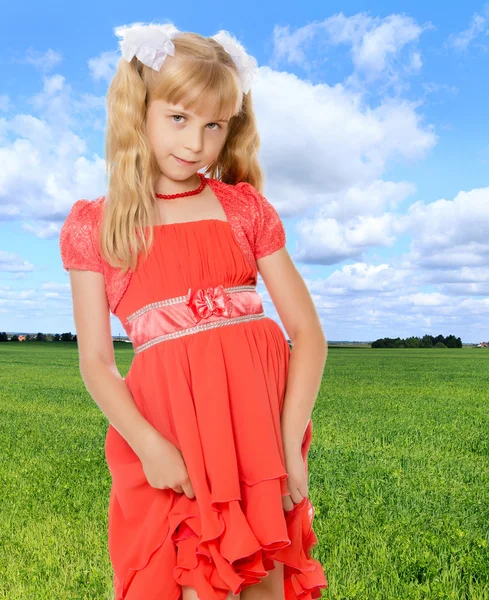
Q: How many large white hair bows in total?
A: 2